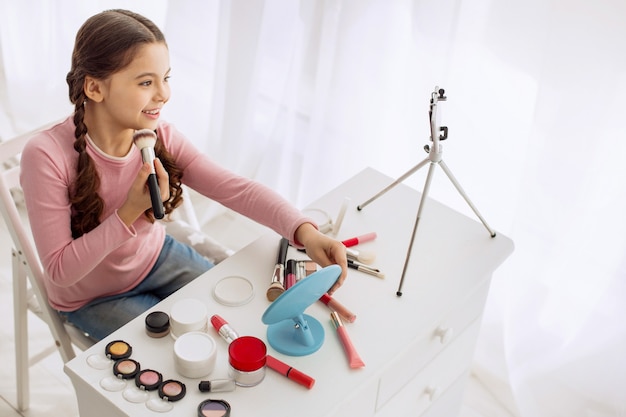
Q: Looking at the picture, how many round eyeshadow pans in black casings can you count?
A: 5